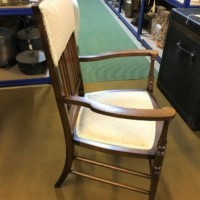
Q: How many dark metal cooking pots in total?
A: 3